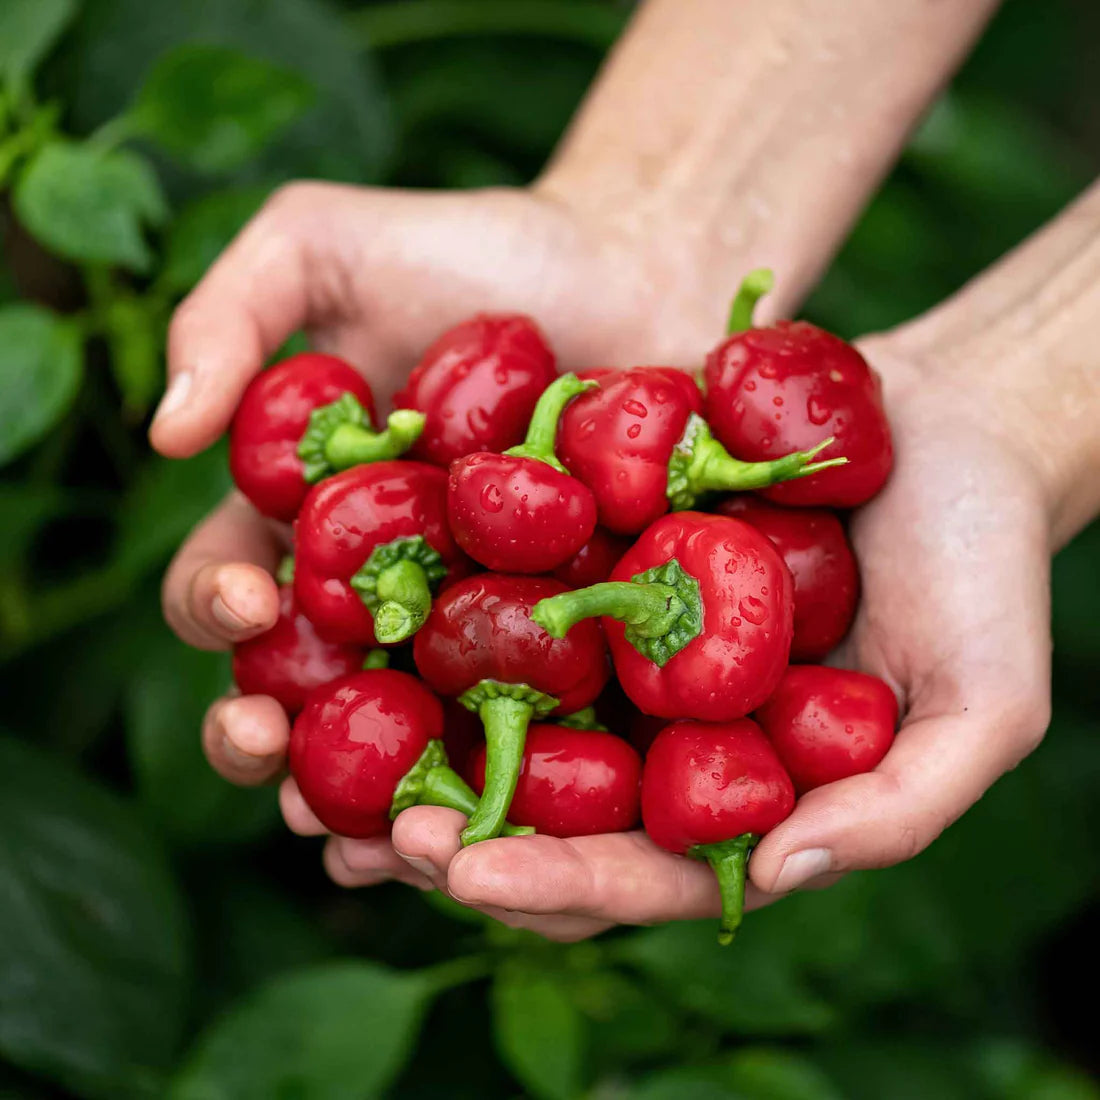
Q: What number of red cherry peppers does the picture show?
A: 15